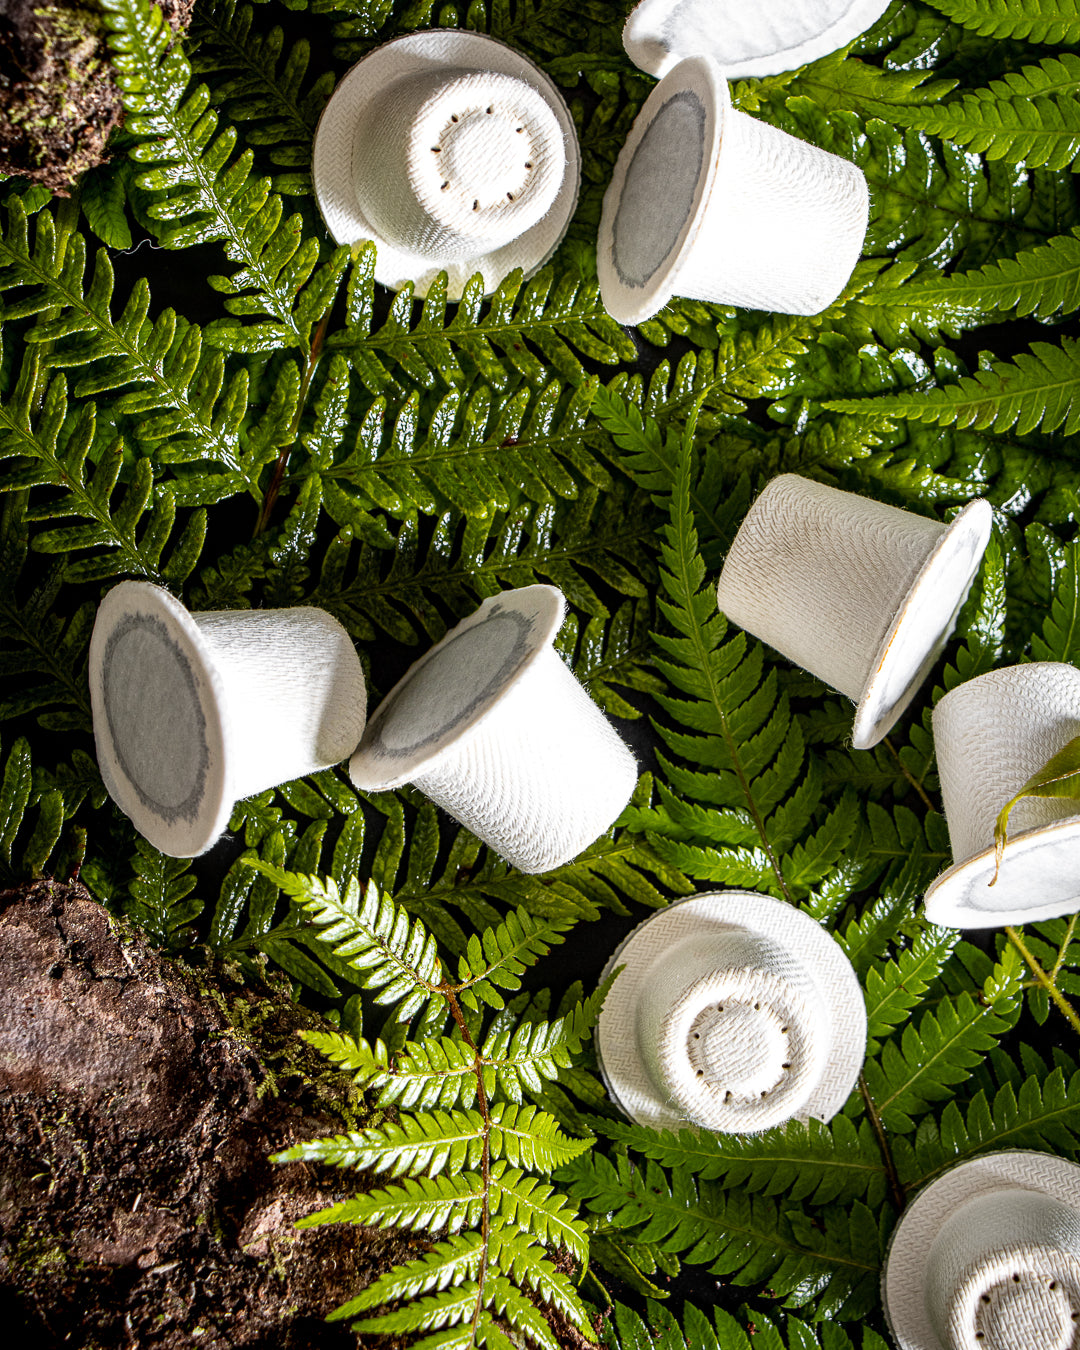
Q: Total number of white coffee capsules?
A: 9